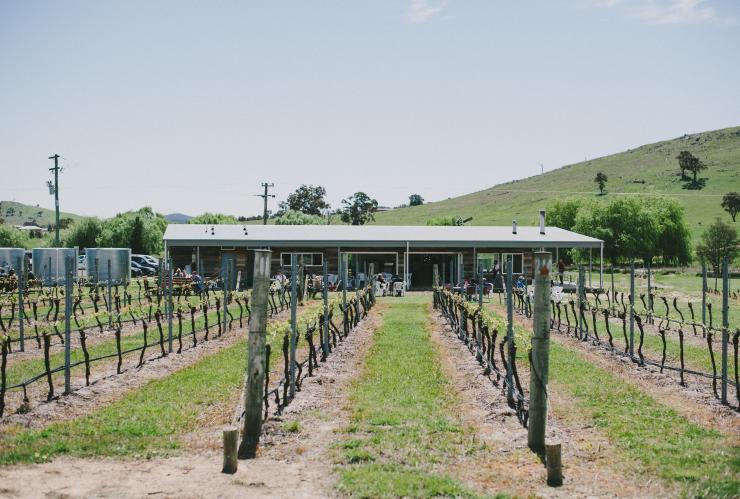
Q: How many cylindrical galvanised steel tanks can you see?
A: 3